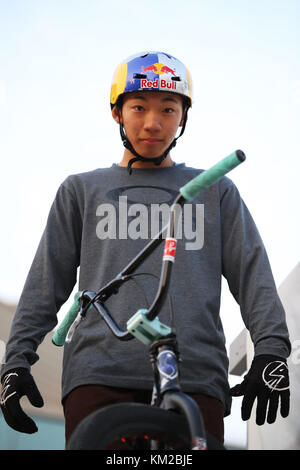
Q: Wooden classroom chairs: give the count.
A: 0